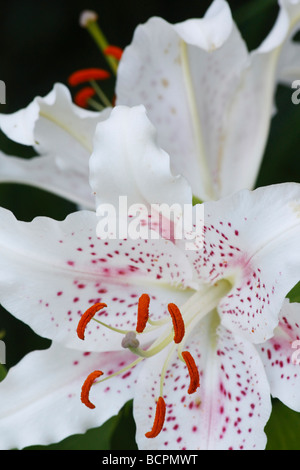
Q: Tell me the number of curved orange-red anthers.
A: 9